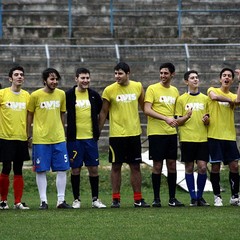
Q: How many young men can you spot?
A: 7